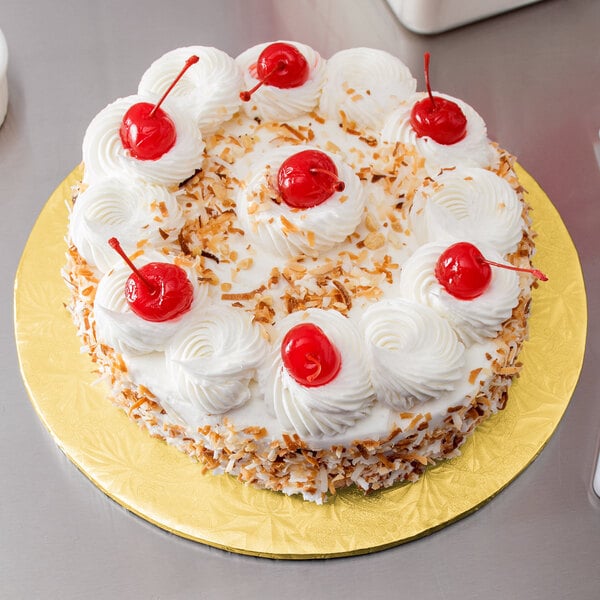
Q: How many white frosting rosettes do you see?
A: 13